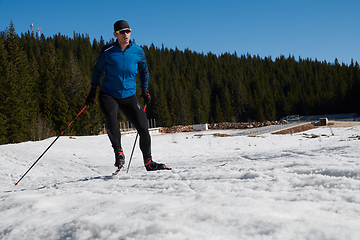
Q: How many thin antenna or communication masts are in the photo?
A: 2